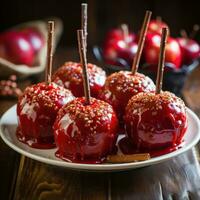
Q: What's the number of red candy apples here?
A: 5